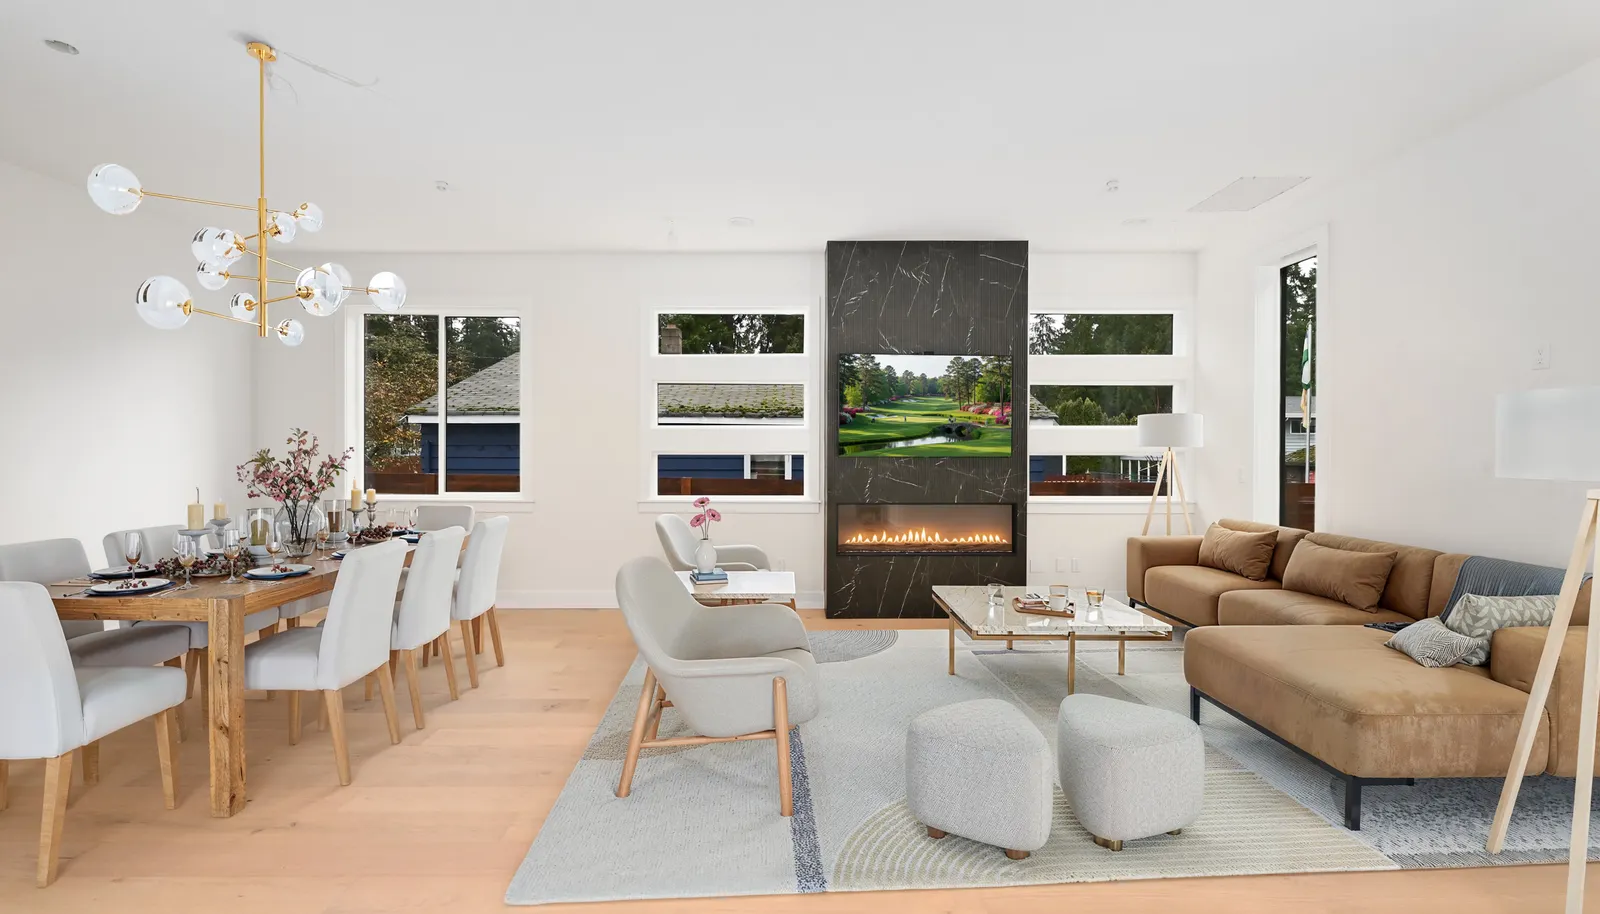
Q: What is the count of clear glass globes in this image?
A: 12